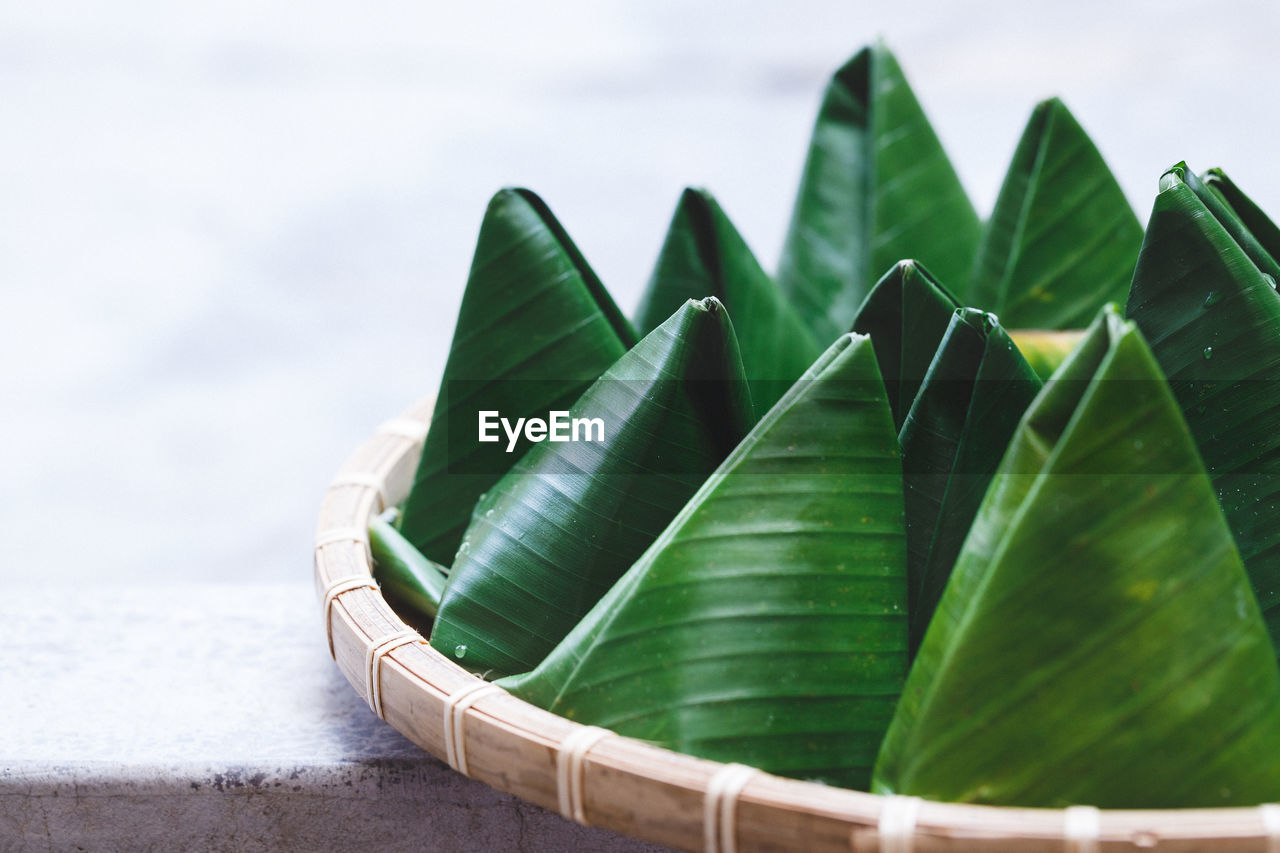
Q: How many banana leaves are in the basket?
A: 11